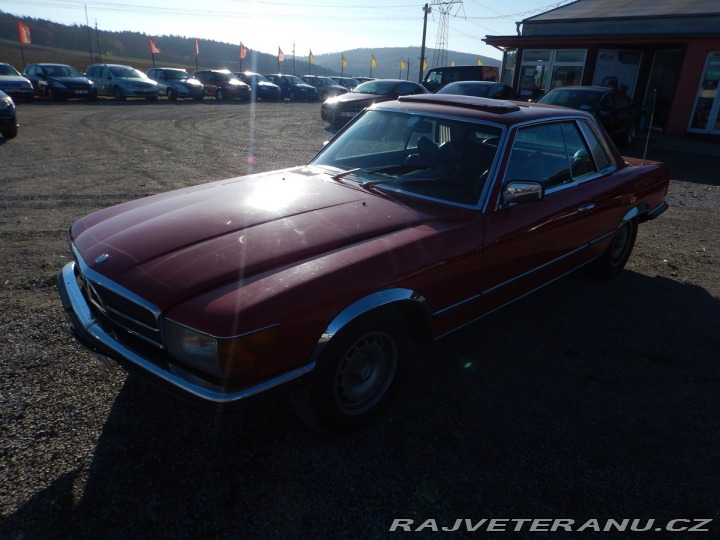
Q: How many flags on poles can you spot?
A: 12